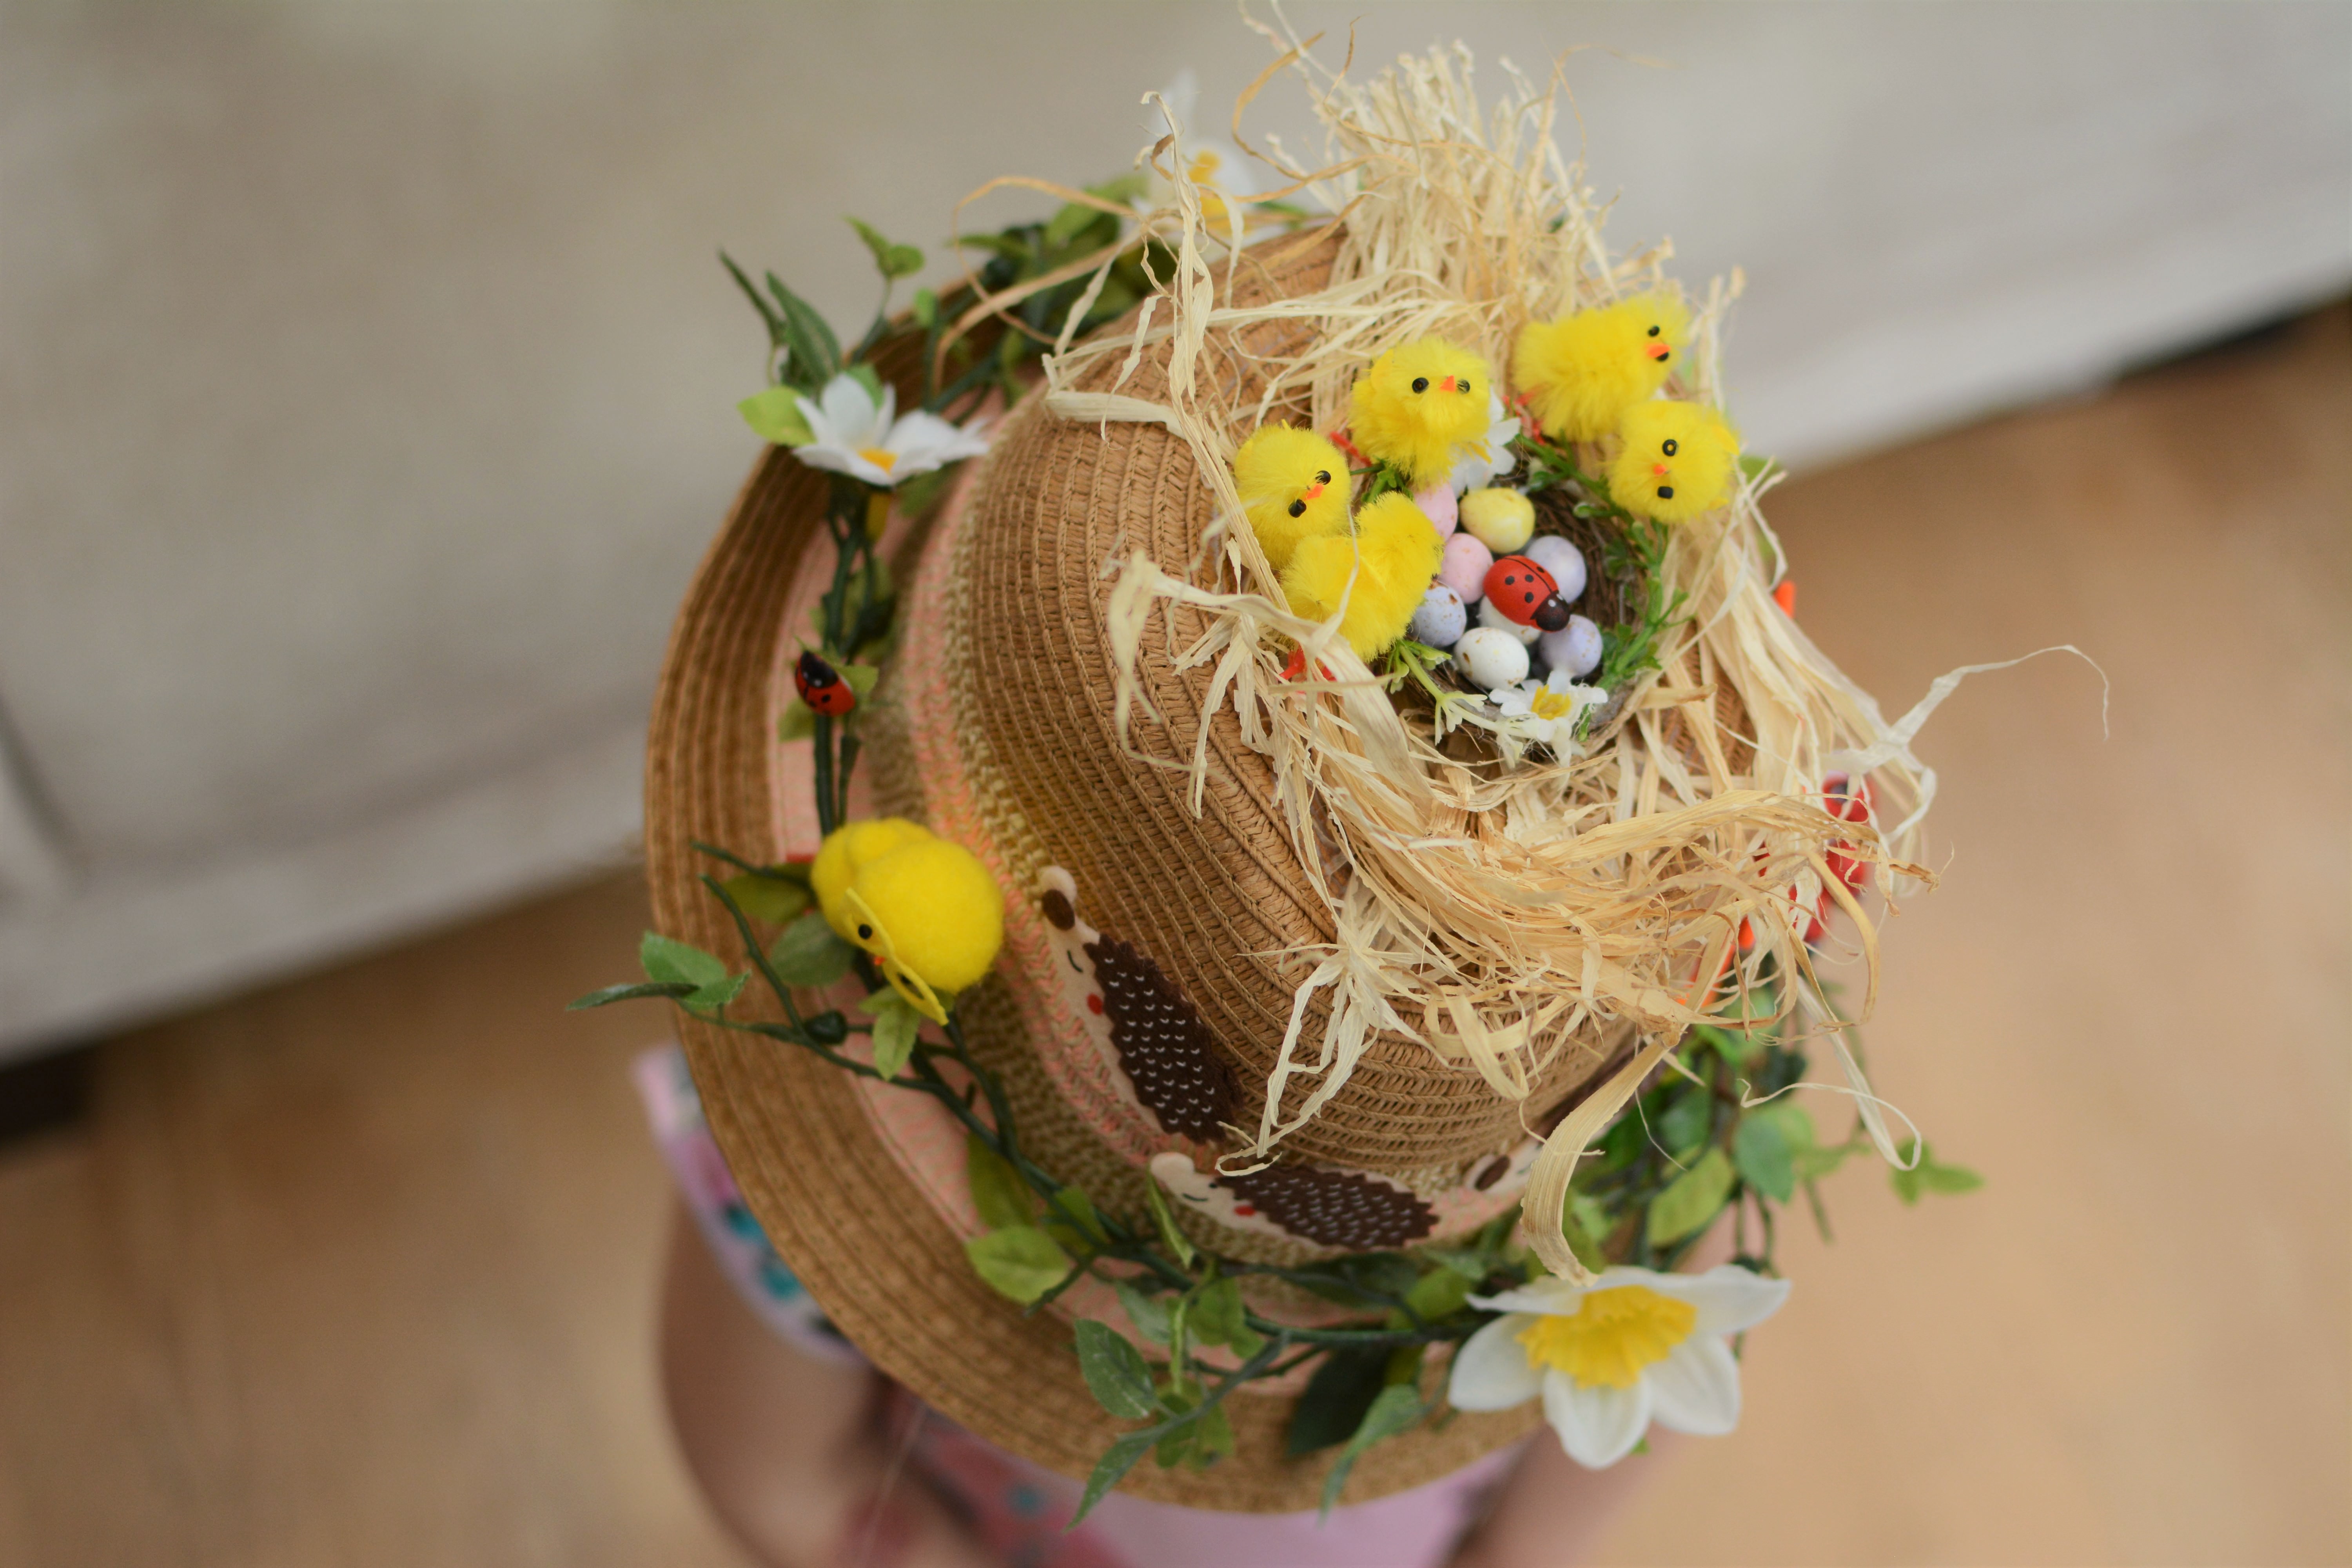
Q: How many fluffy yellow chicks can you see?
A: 6